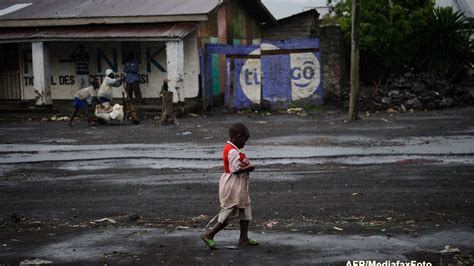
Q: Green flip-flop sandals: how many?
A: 2